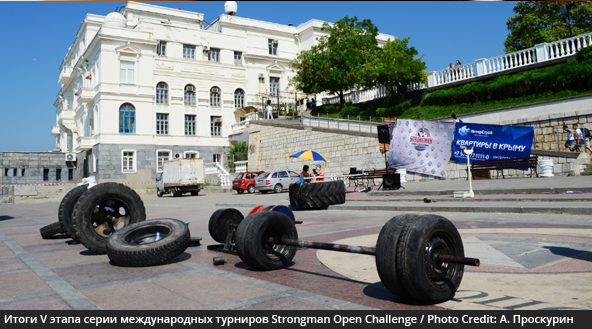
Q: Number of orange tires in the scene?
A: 0